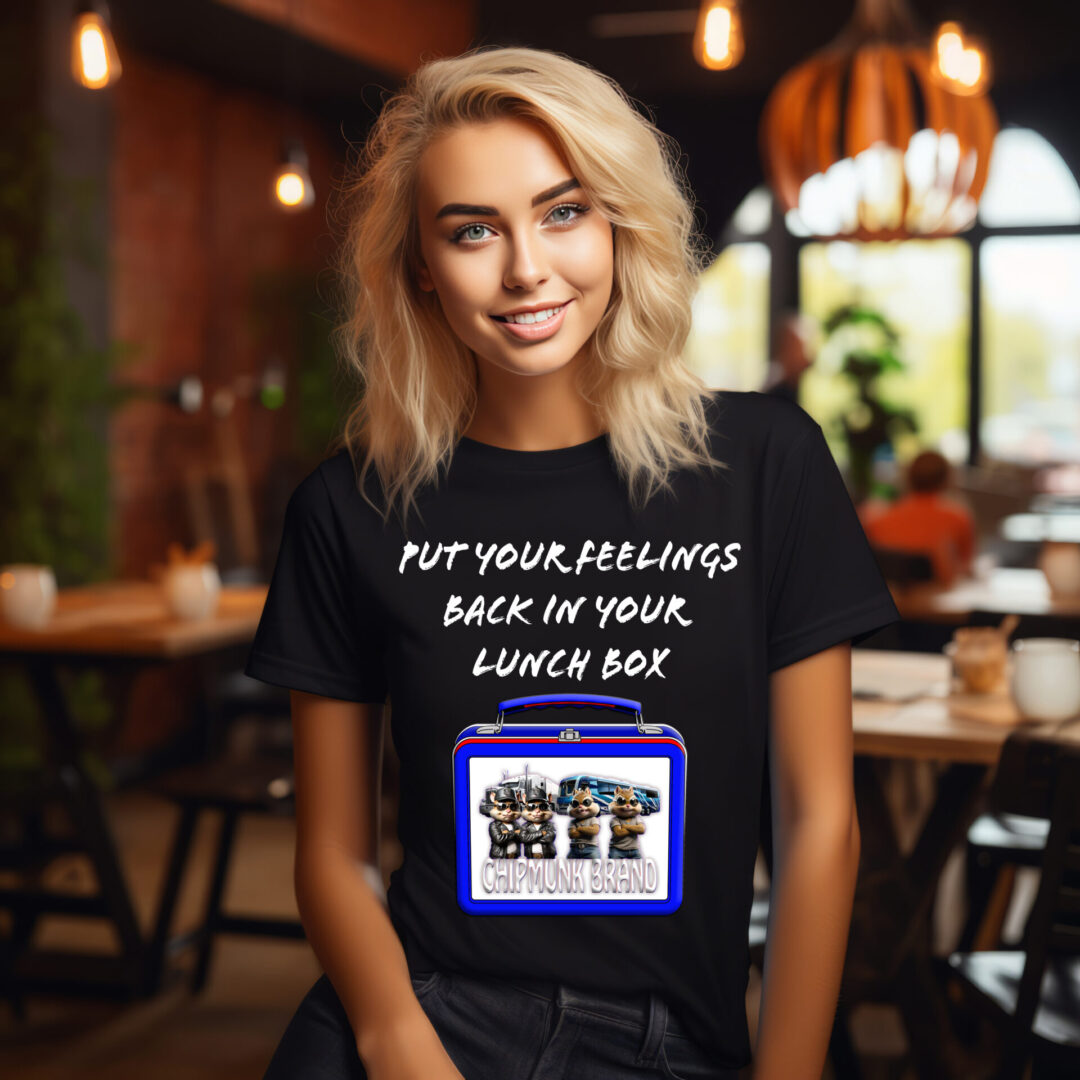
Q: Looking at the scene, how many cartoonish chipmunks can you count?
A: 4